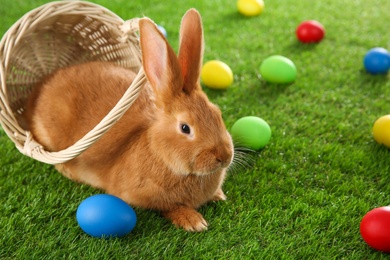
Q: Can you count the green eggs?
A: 2